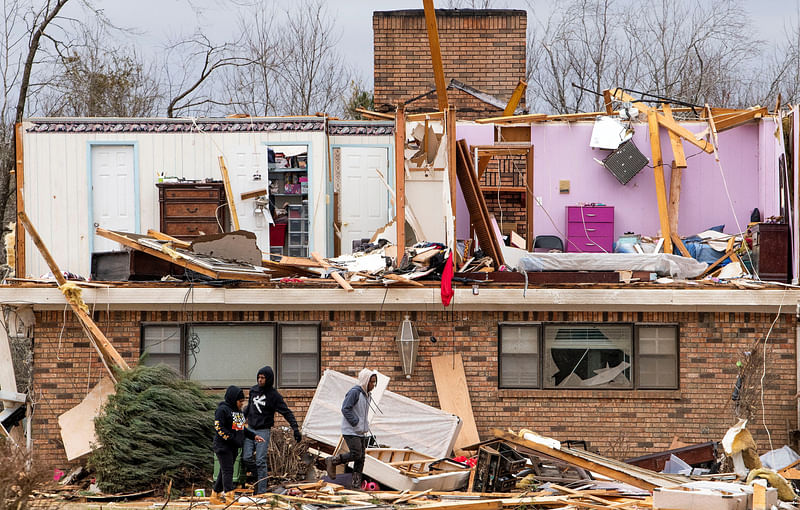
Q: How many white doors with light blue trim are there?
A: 3